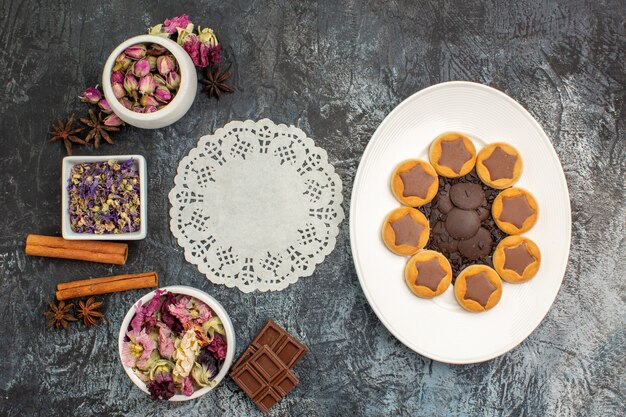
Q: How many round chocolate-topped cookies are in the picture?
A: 8